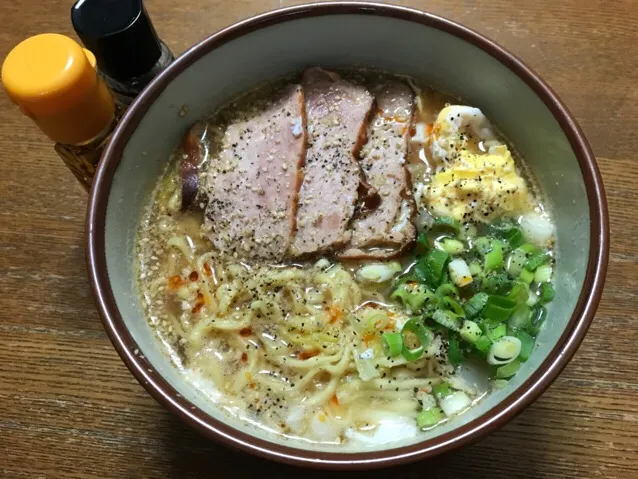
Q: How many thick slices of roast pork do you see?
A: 3